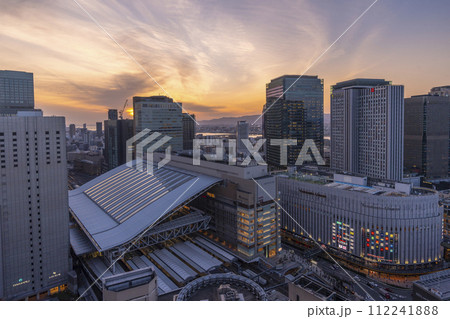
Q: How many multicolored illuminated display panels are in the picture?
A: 2